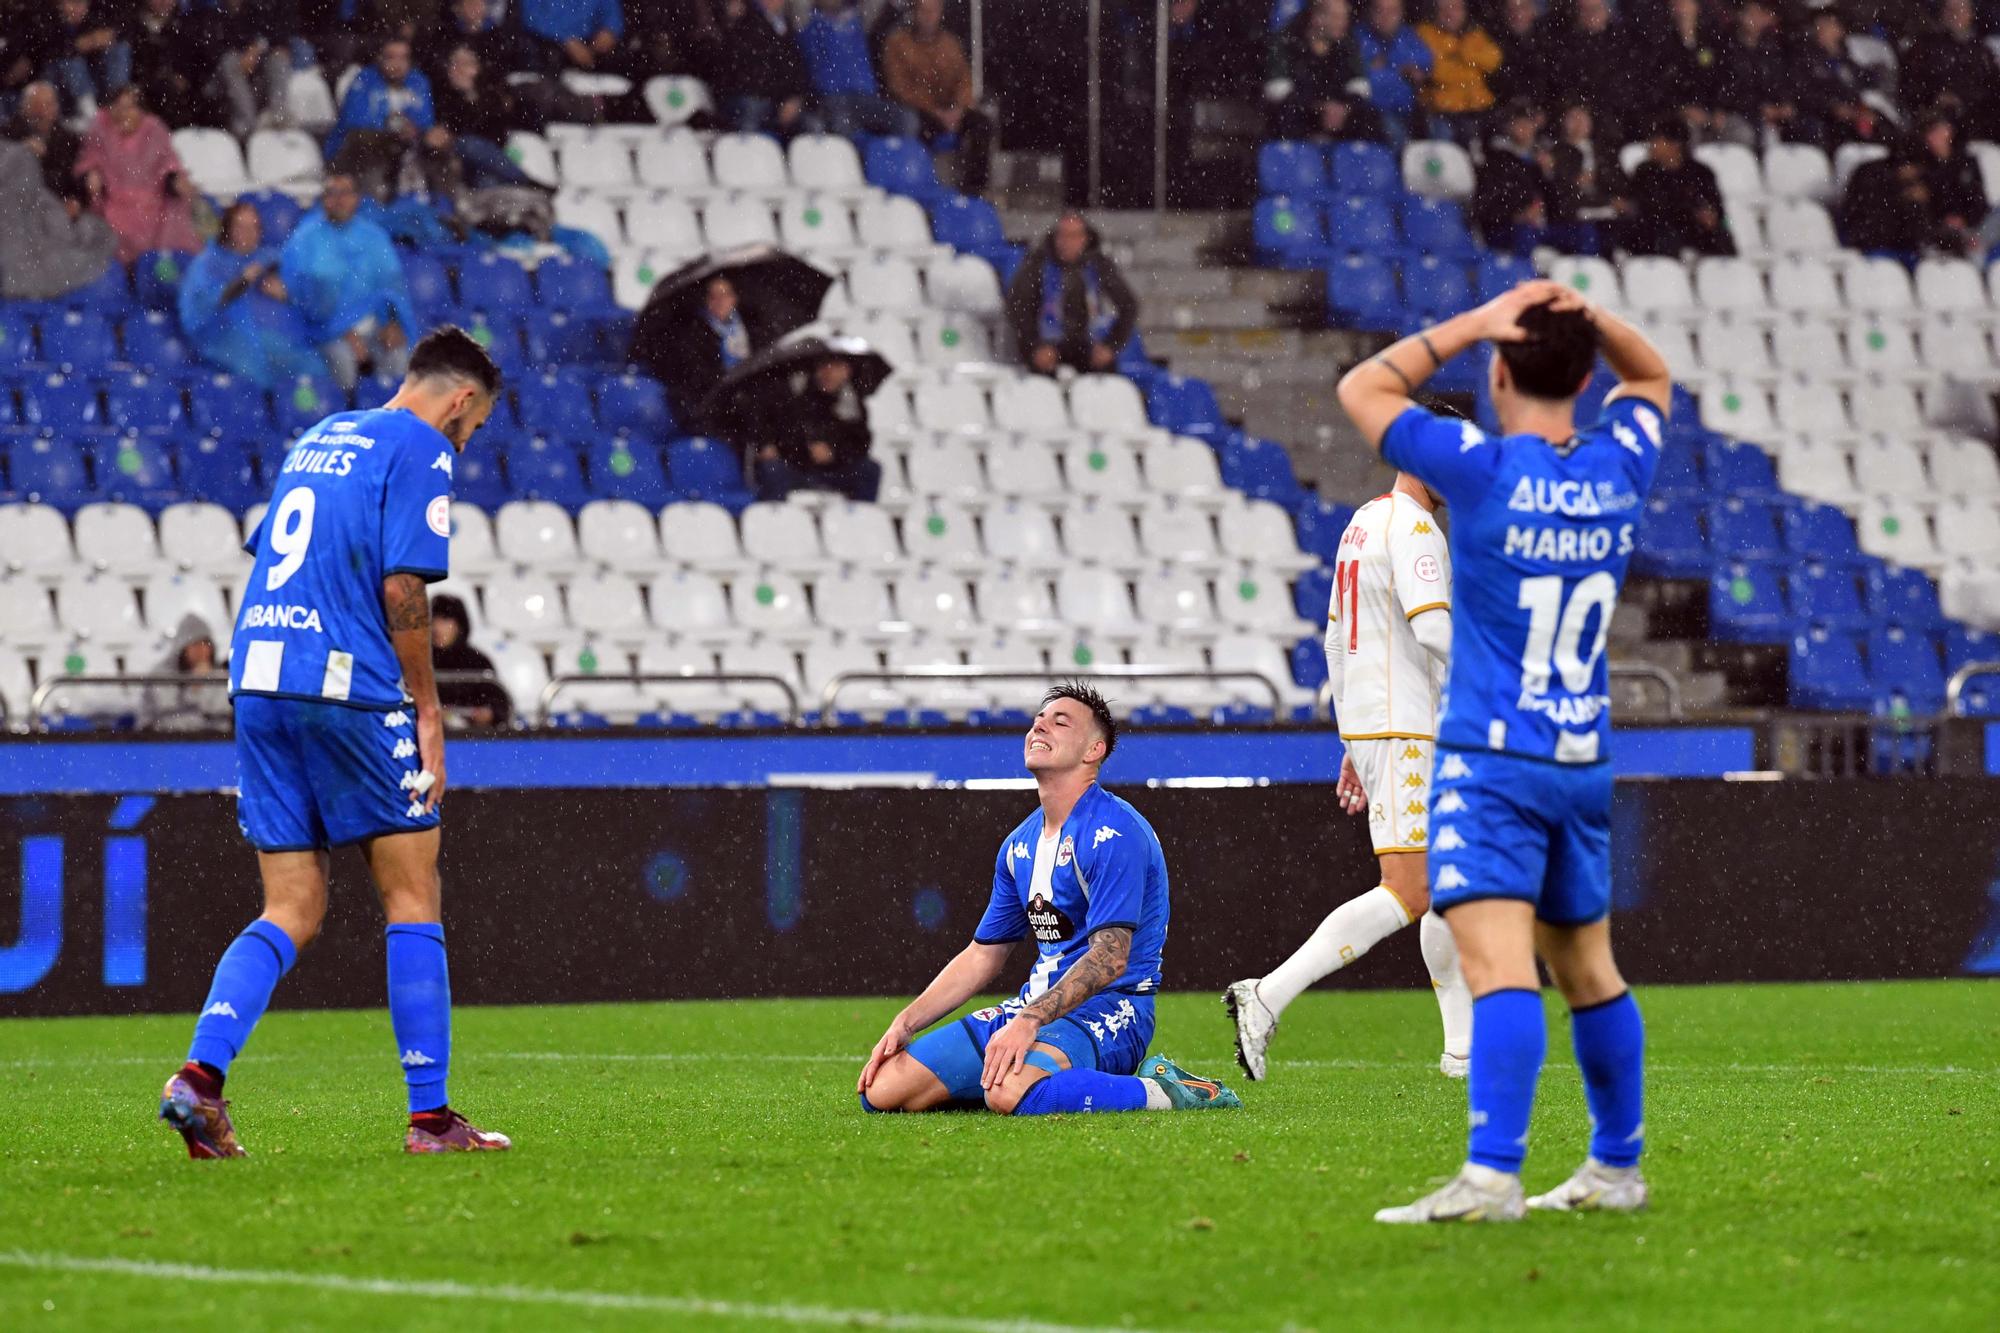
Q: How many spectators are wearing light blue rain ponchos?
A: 2